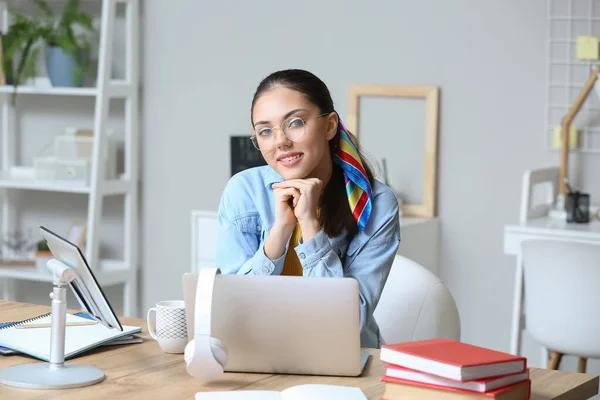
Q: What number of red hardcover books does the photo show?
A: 3